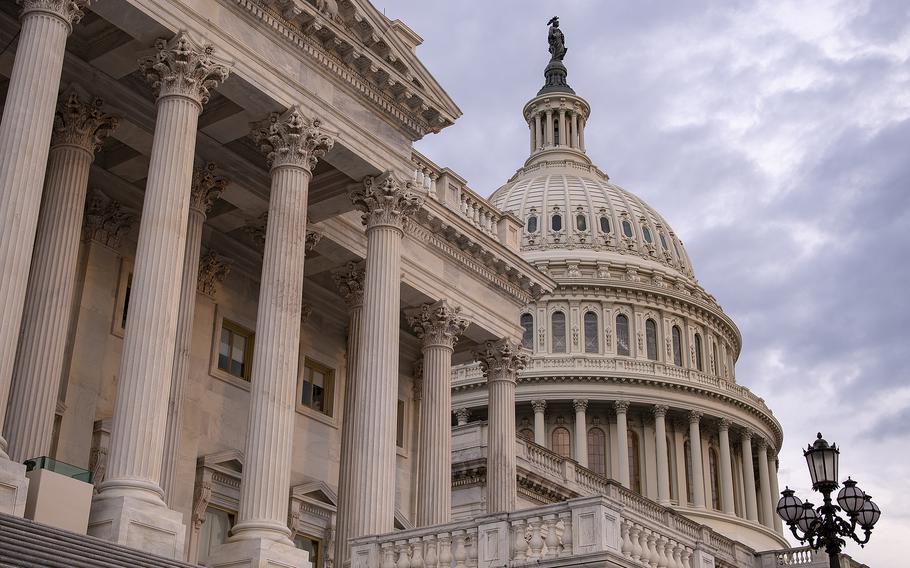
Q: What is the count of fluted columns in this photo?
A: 9